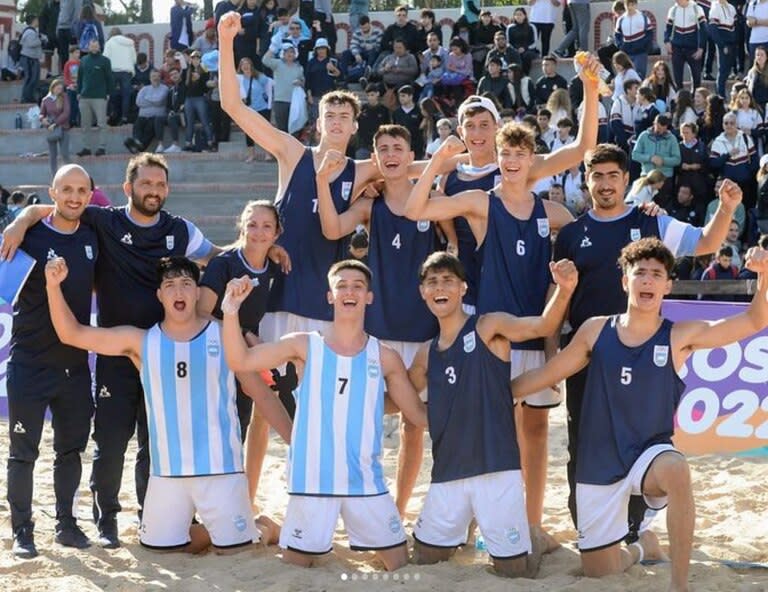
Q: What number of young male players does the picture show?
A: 8